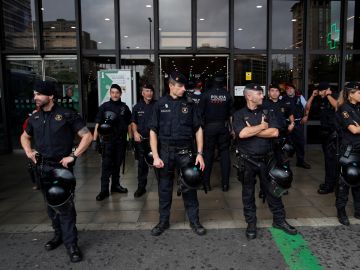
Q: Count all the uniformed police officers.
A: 11